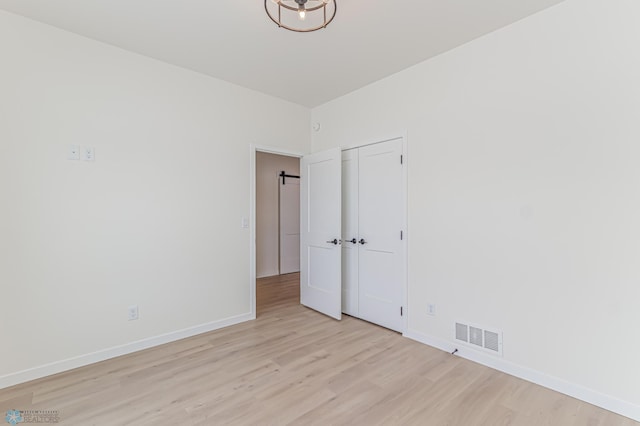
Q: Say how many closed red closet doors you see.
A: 0